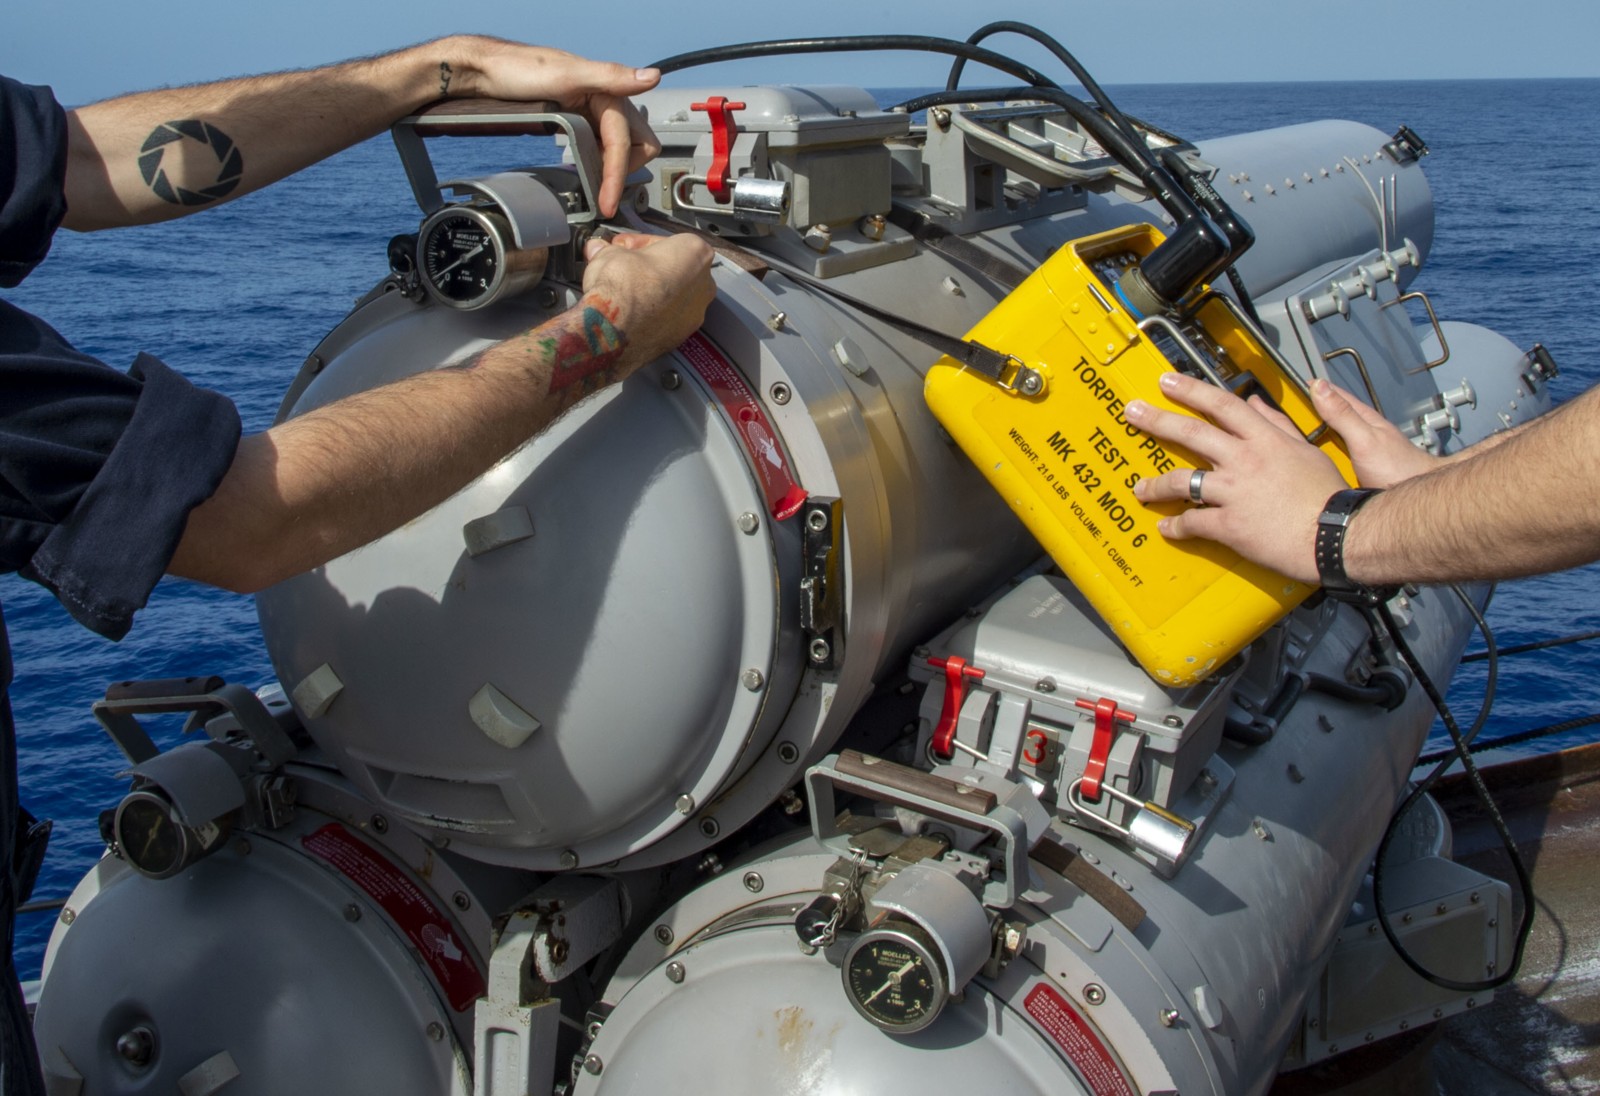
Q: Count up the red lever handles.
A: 3